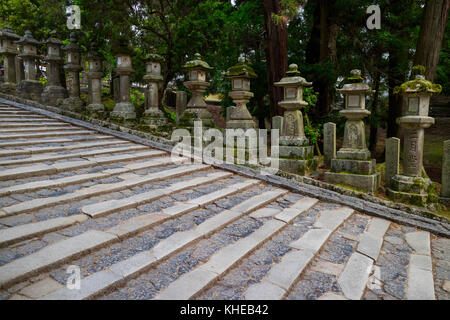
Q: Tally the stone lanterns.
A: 12